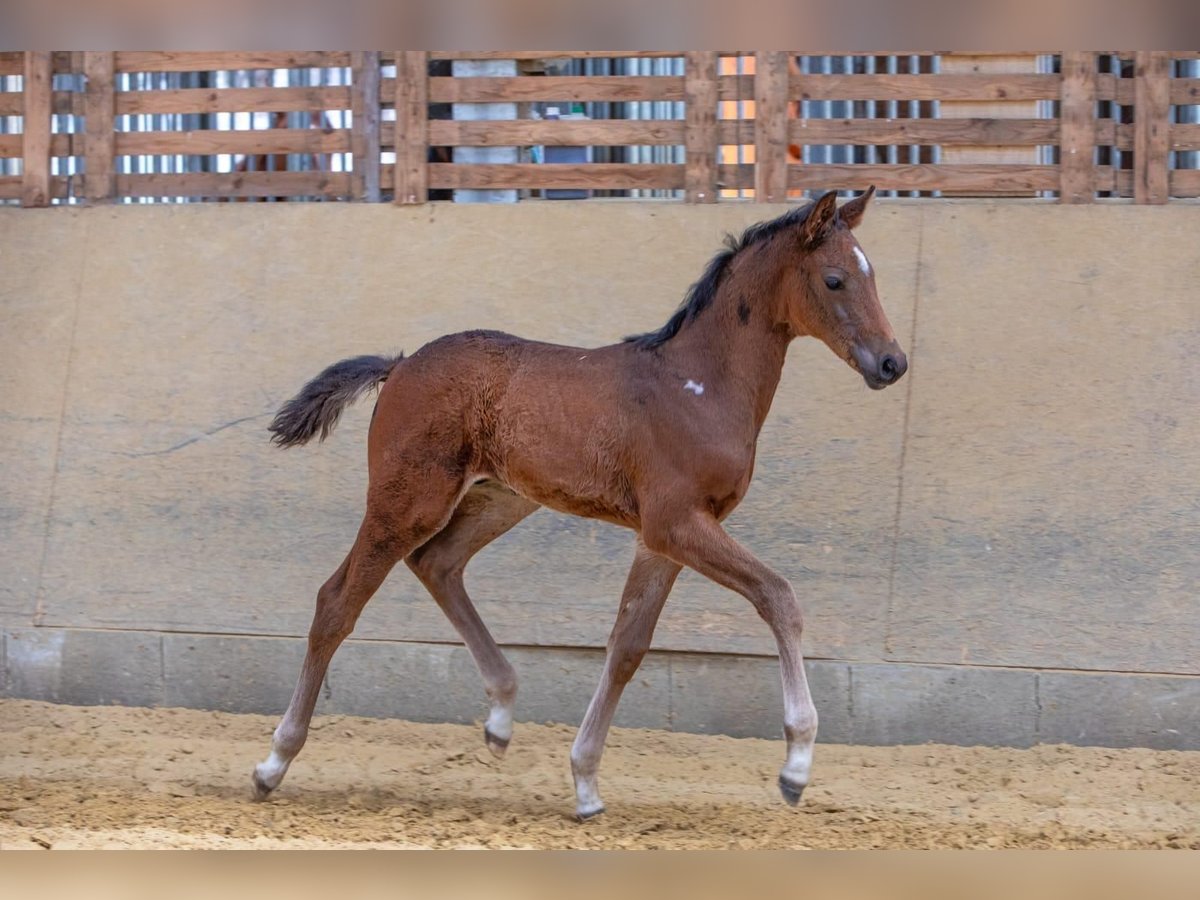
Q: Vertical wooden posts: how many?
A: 8